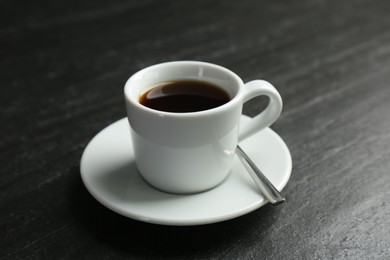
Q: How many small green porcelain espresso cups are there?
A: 0